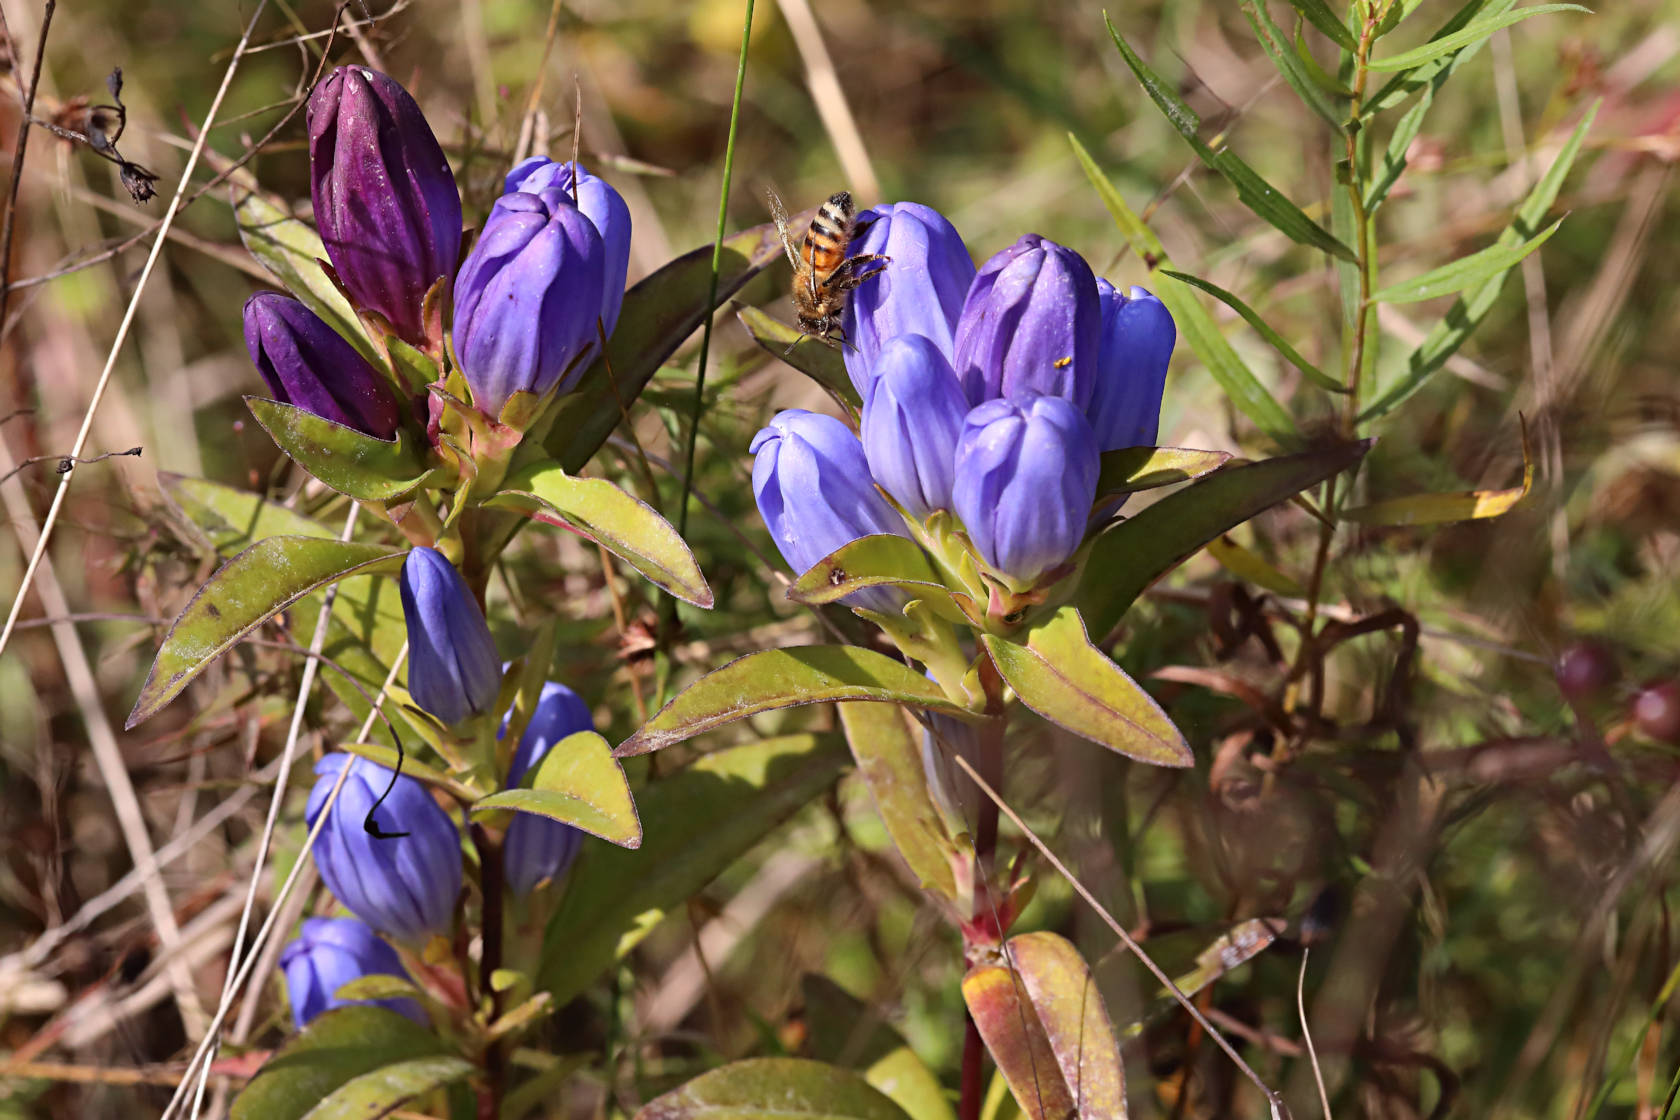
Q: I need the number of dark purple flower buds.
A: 2